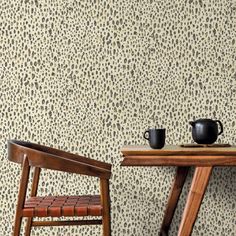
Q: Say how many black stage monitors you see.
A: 0